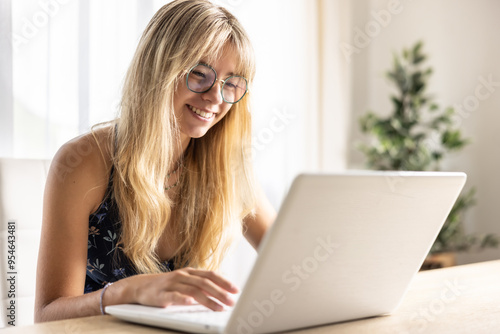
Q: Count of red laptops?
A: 0